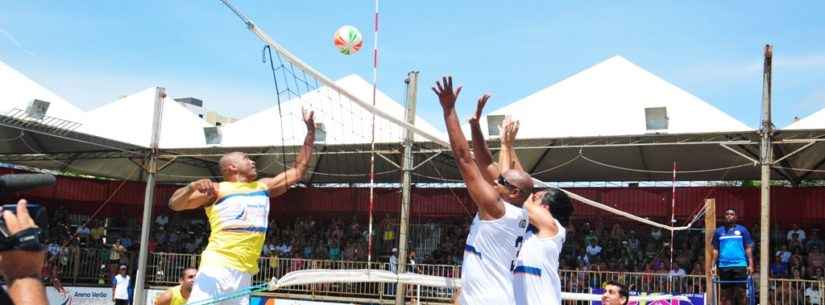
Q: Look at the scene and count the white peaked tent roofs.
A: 5